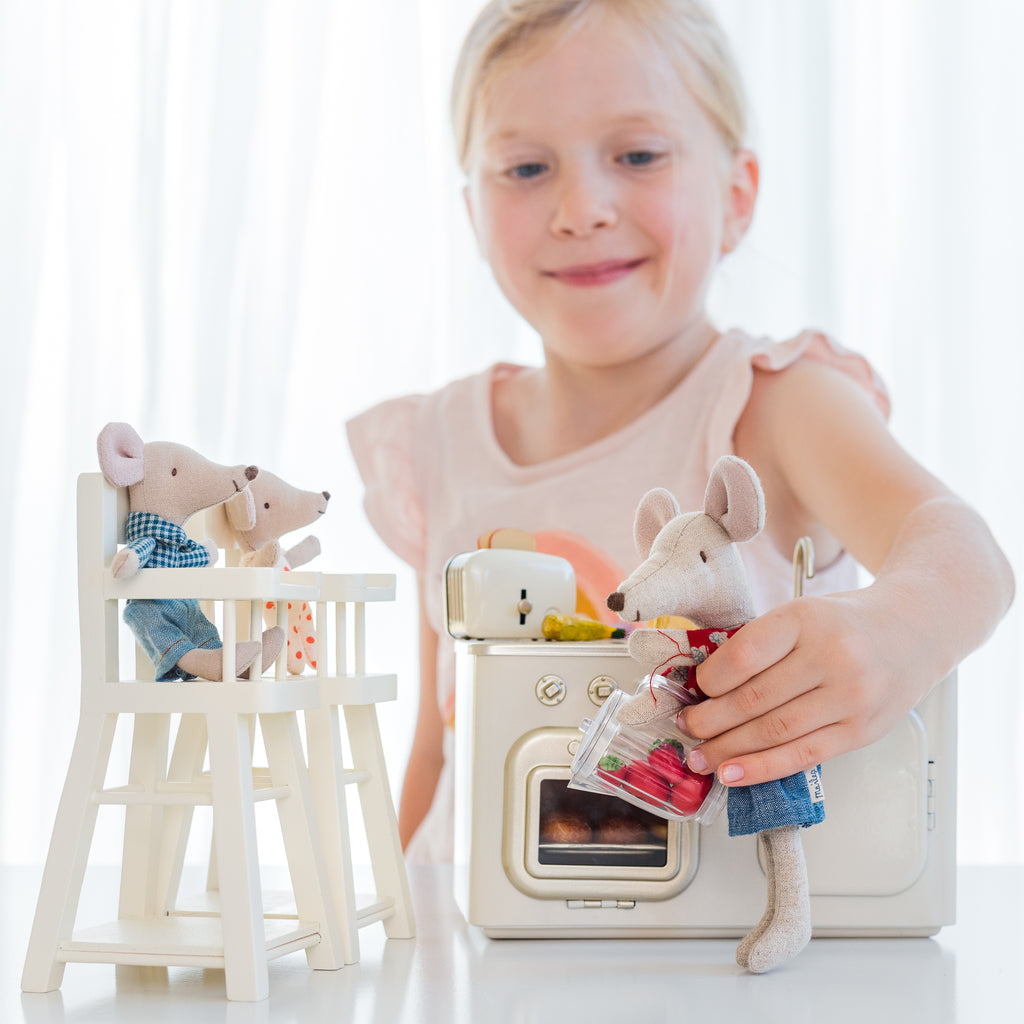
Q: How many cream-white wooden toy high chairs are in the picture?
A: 2